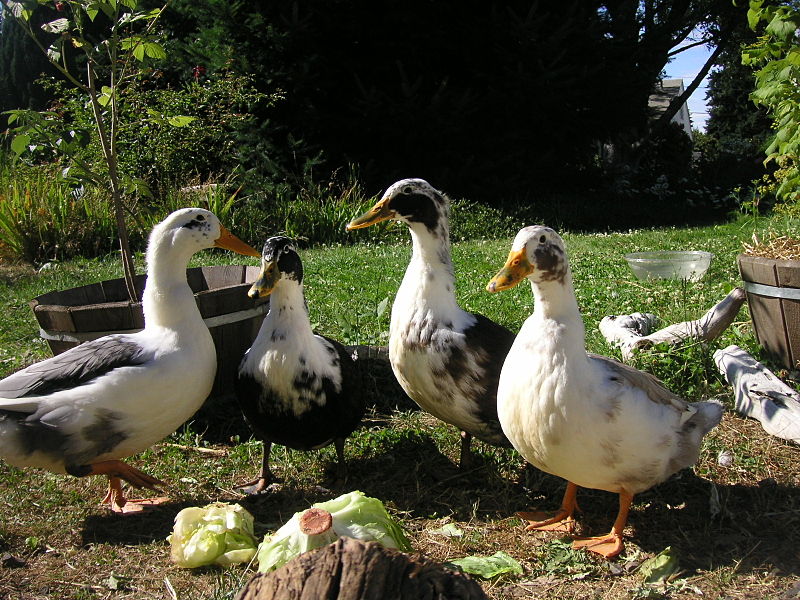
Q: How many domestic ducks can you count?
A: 4